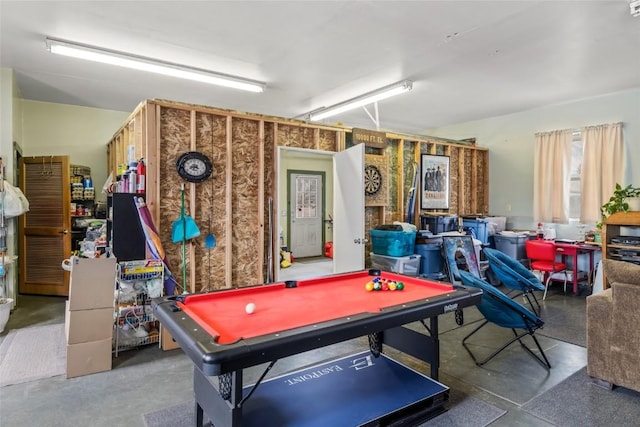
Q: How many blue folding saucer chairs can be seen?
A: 2